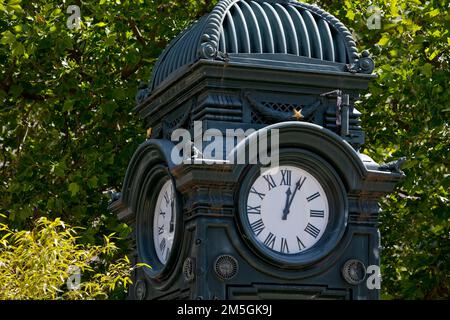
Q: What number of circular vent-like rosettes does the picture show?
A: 4